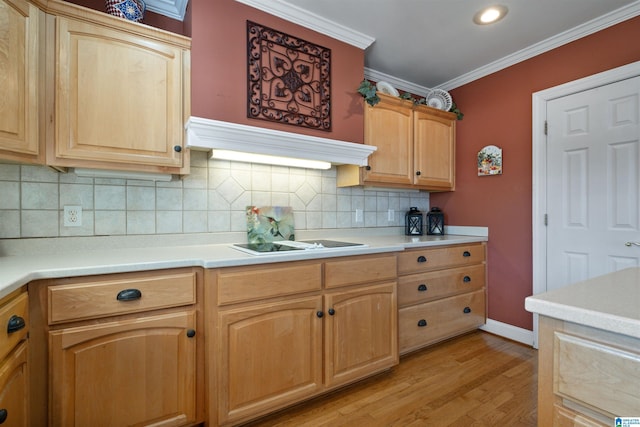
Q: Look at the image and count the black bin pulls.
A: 8